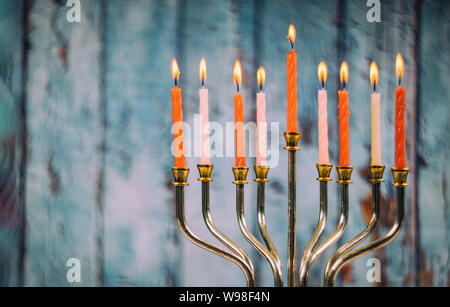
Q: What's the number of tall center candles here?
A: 1